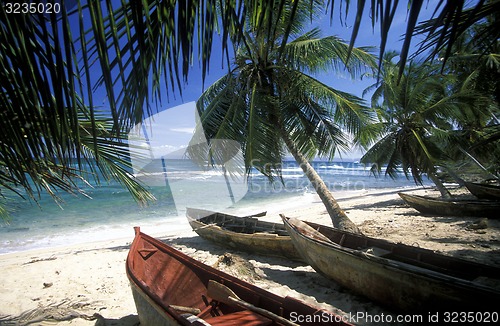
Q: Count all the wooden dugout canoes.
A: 5